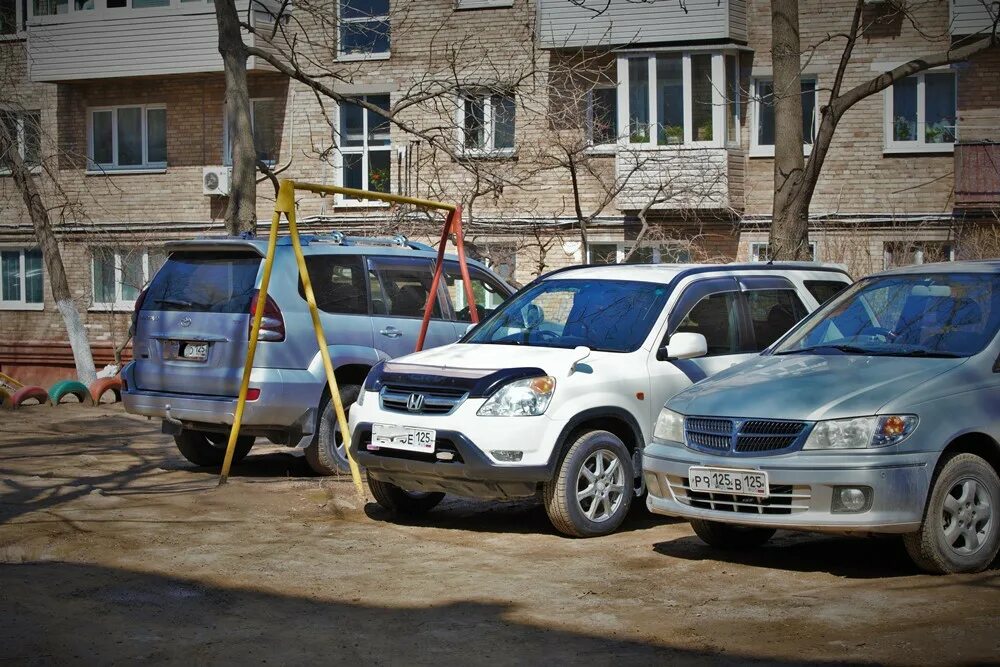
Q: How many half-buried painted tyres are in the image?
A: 4